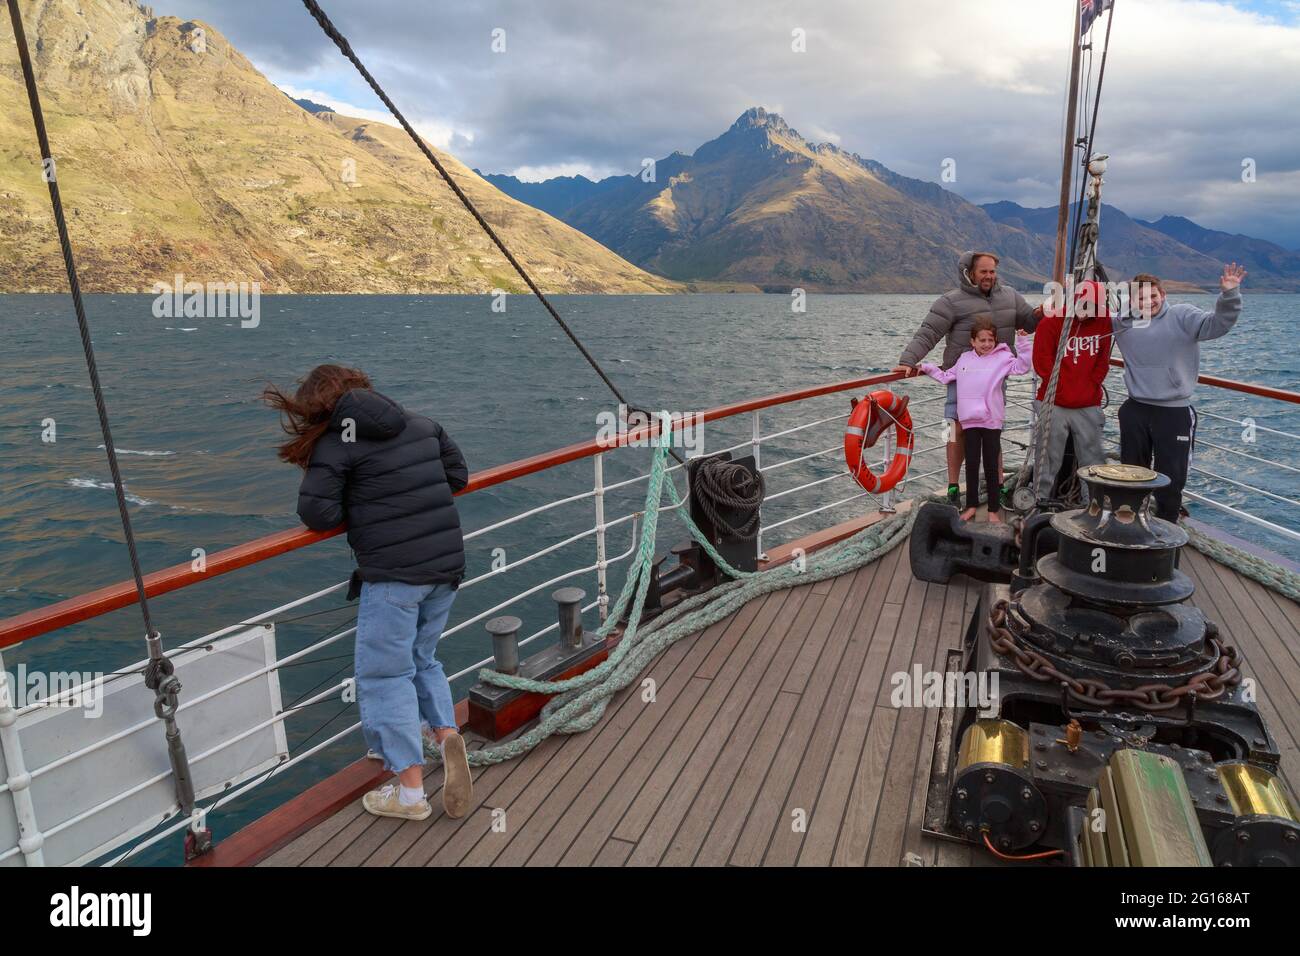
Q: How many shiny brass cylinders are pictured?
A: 2